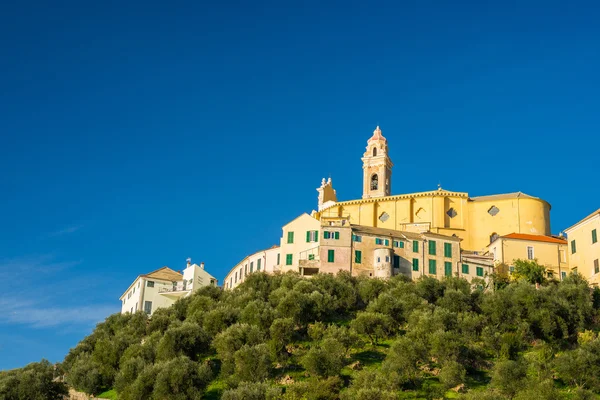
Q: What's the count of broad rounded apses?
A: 1